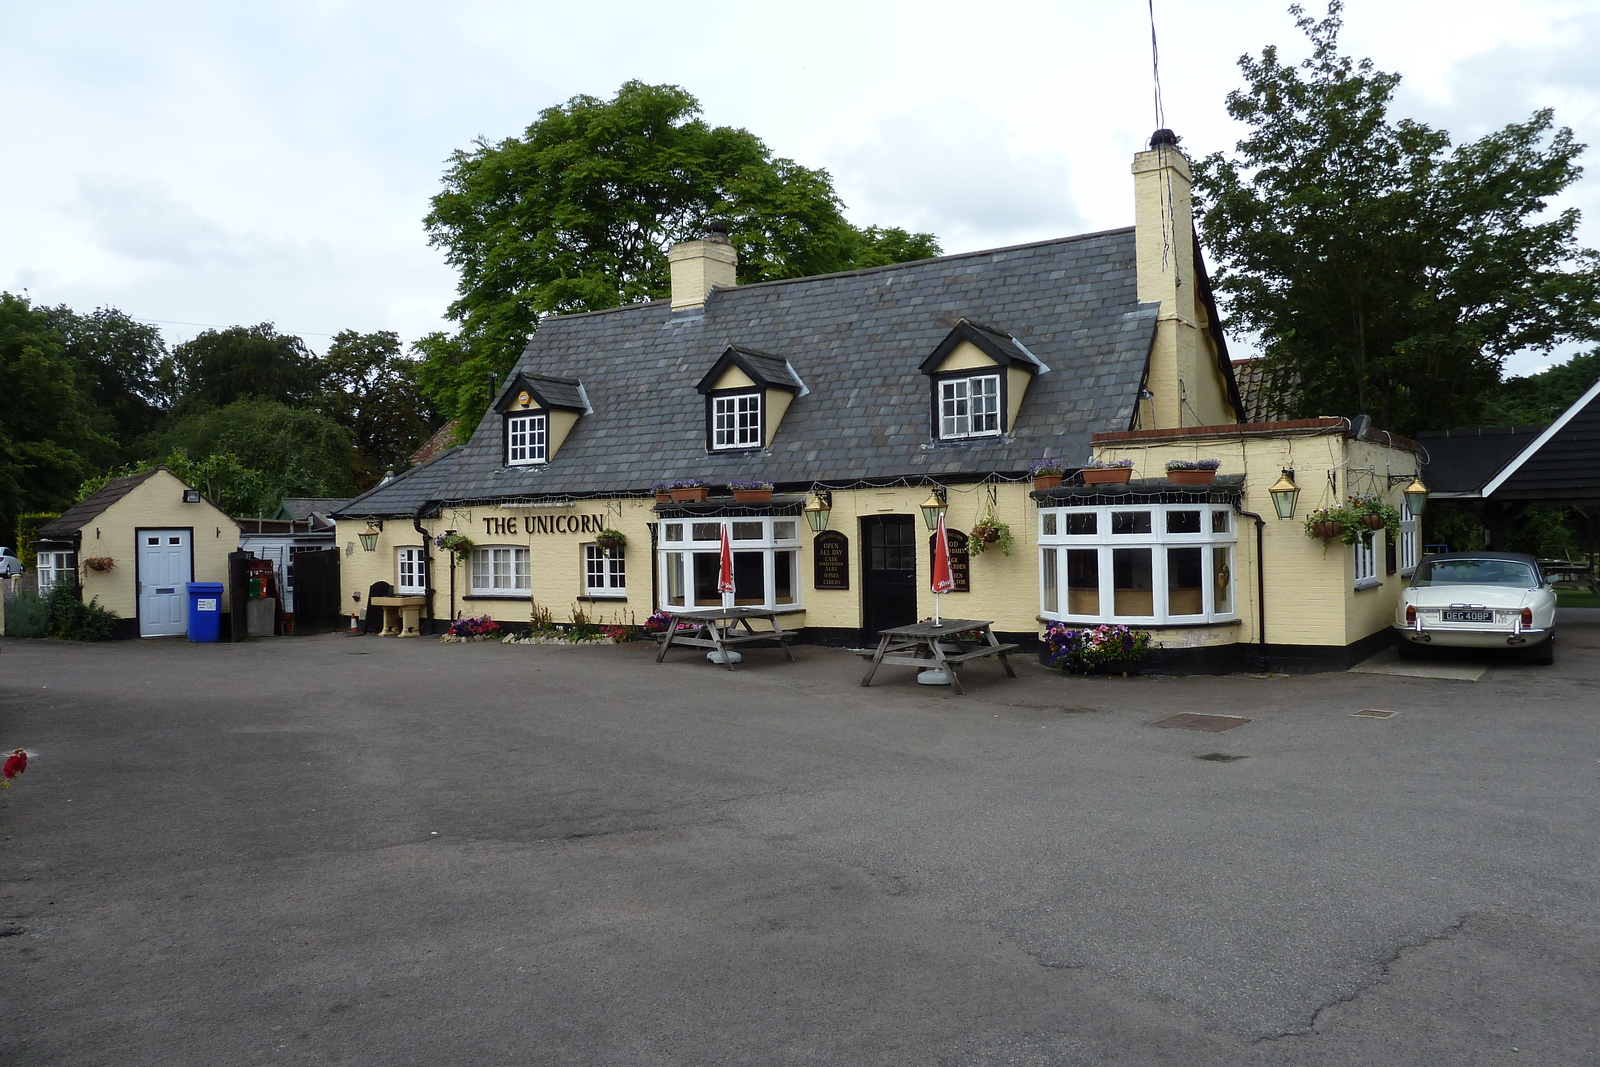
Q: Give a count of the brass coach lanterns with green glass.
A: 5